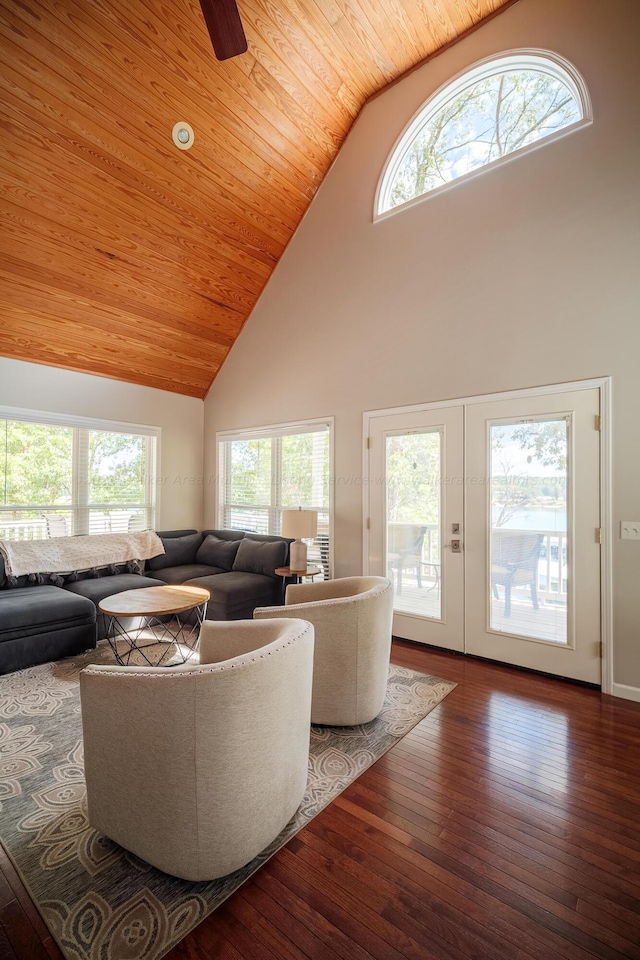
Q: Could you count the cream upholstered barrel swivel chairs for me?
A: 2